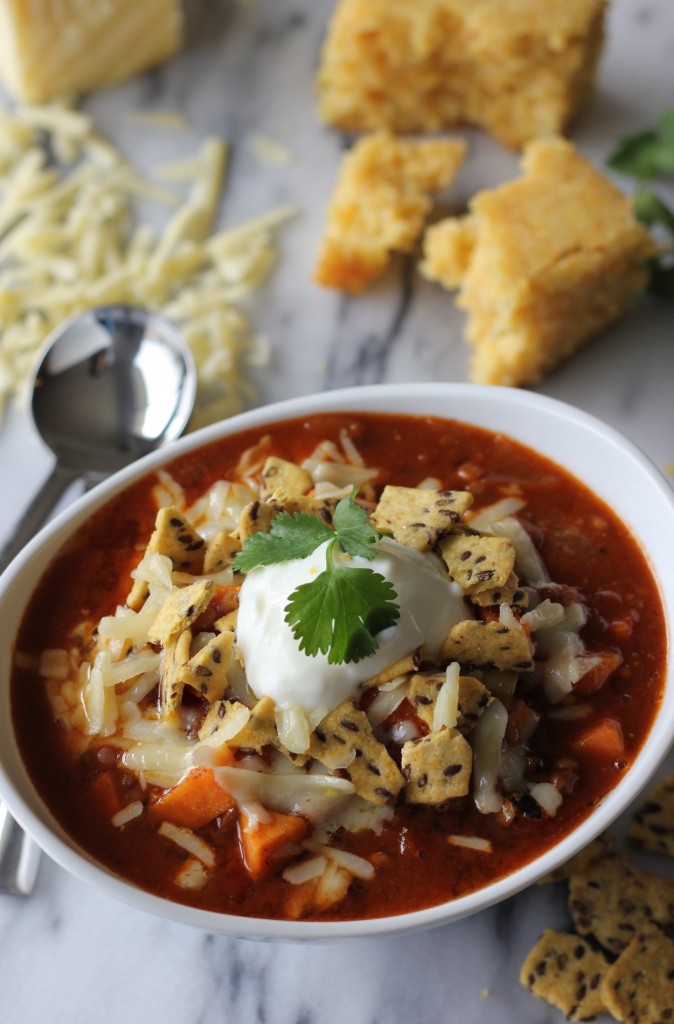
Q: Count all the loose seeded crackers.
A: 5